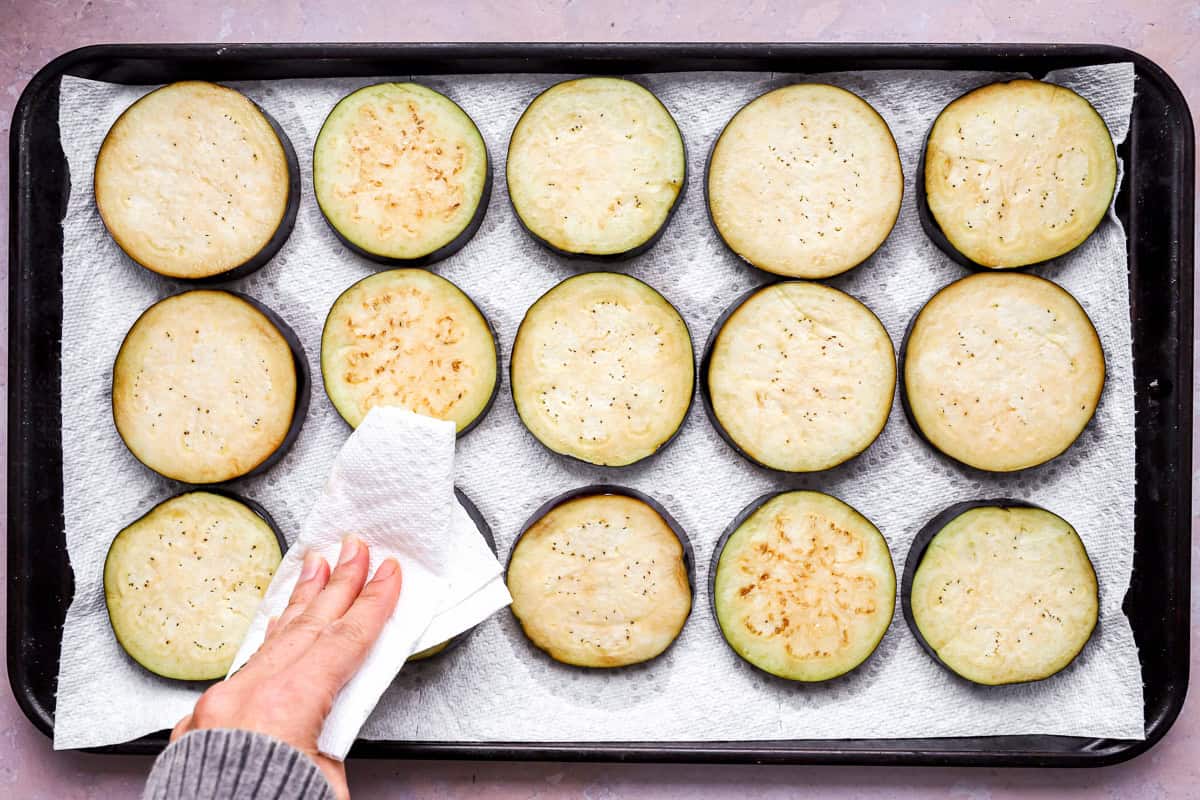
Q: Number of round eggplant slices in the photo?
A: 15